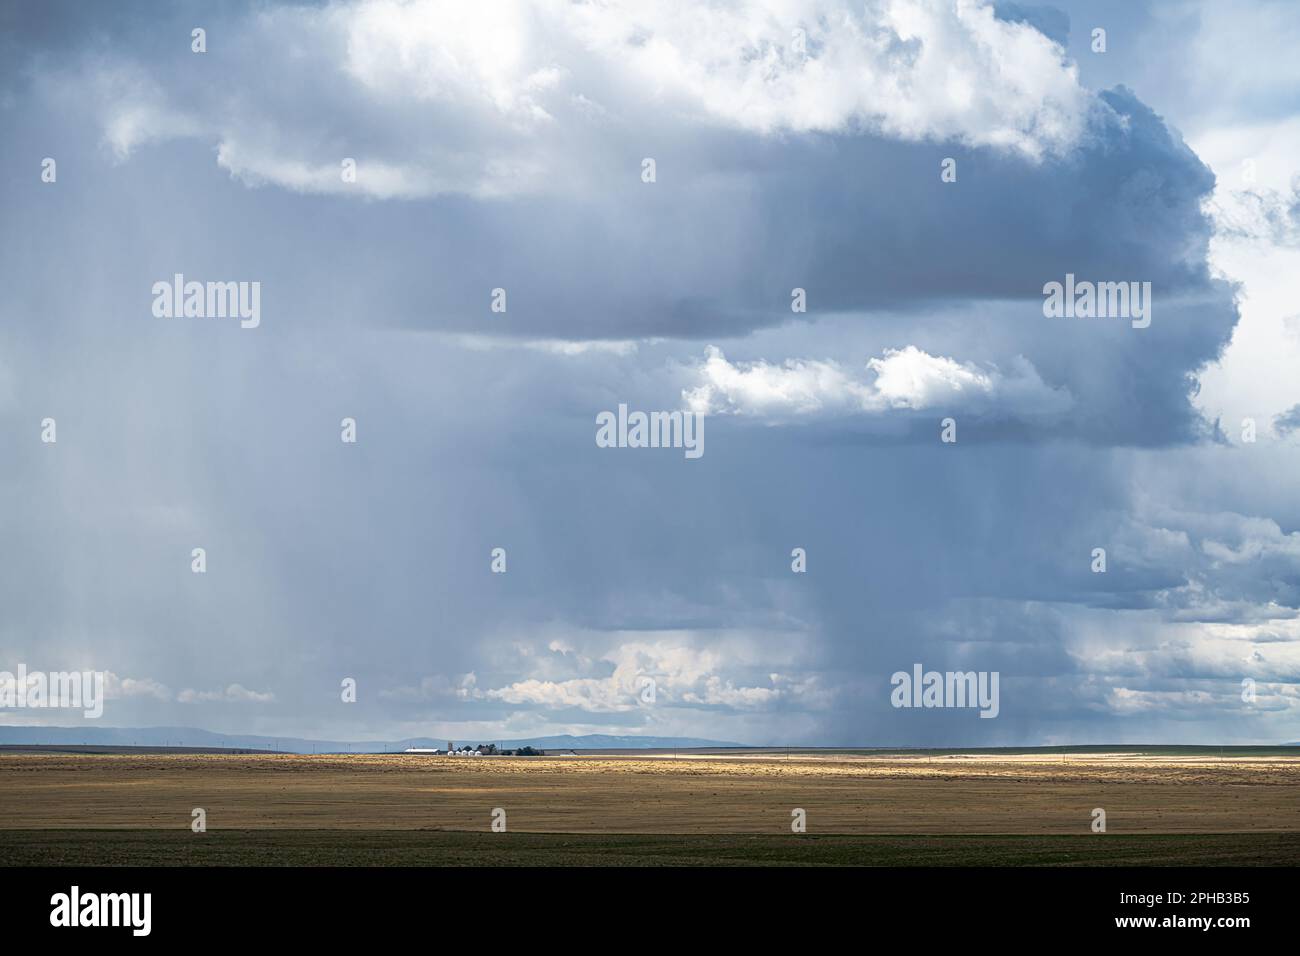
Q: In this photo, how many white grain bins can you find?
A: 5